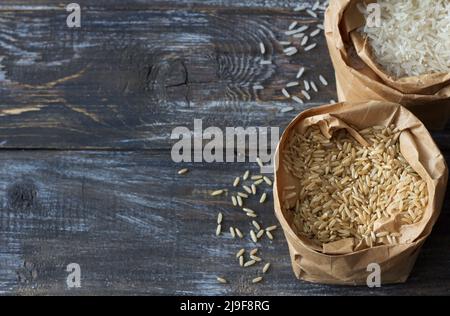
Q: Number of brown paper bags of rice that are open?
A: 2